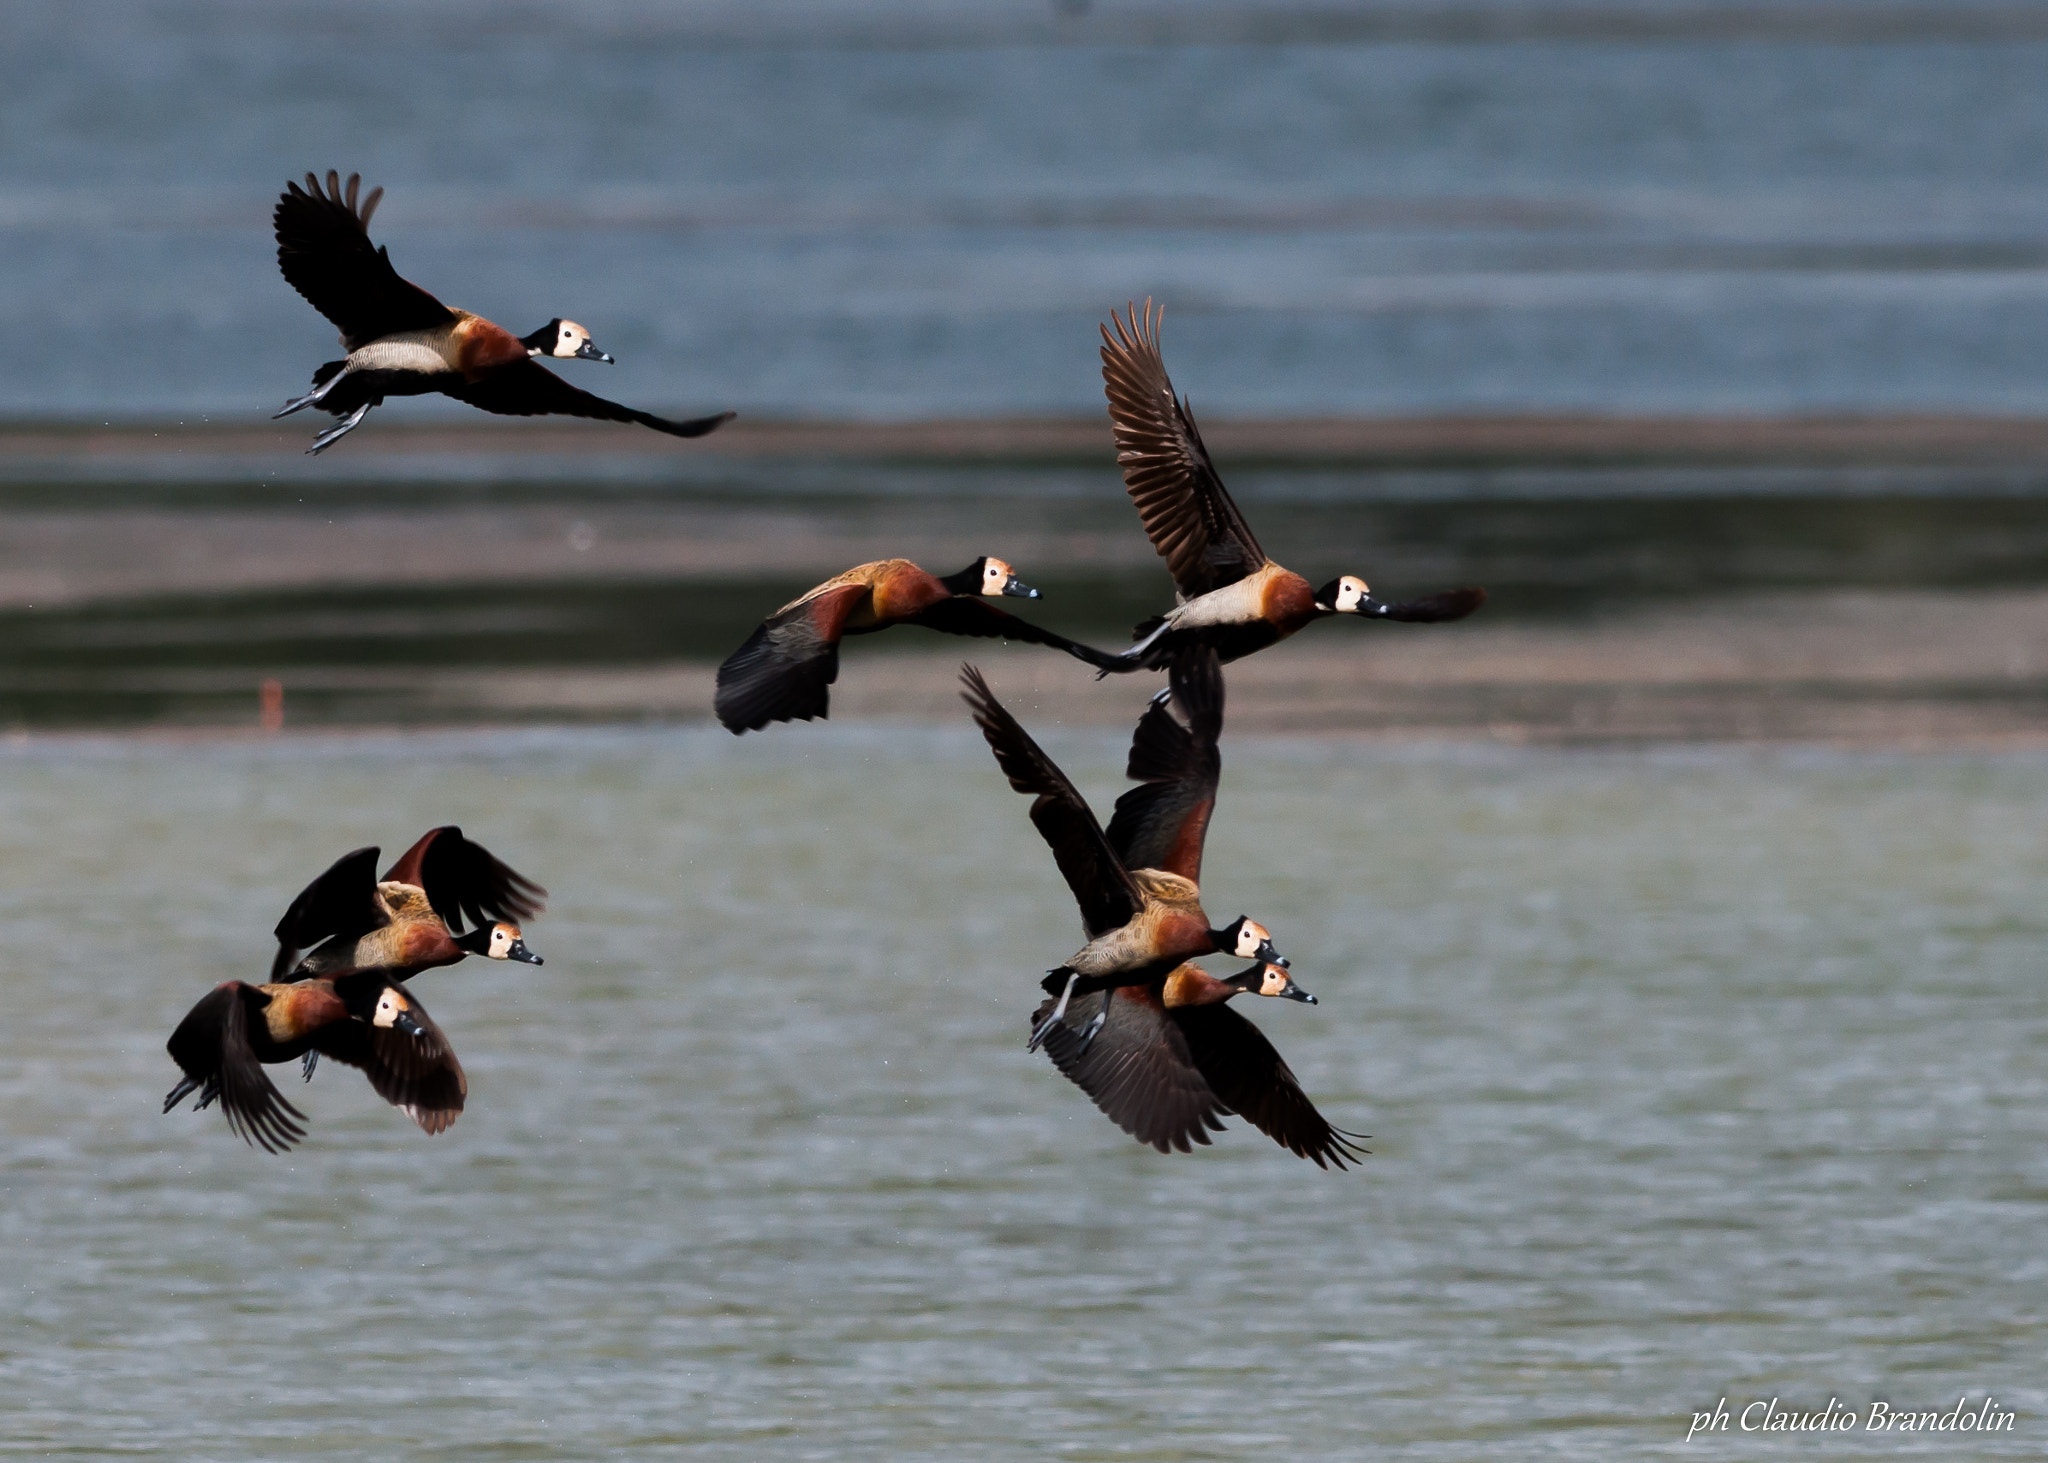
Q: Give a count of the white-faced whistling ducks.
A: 7